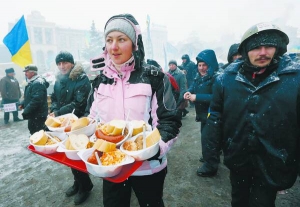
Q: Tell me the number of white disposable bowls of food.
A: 8